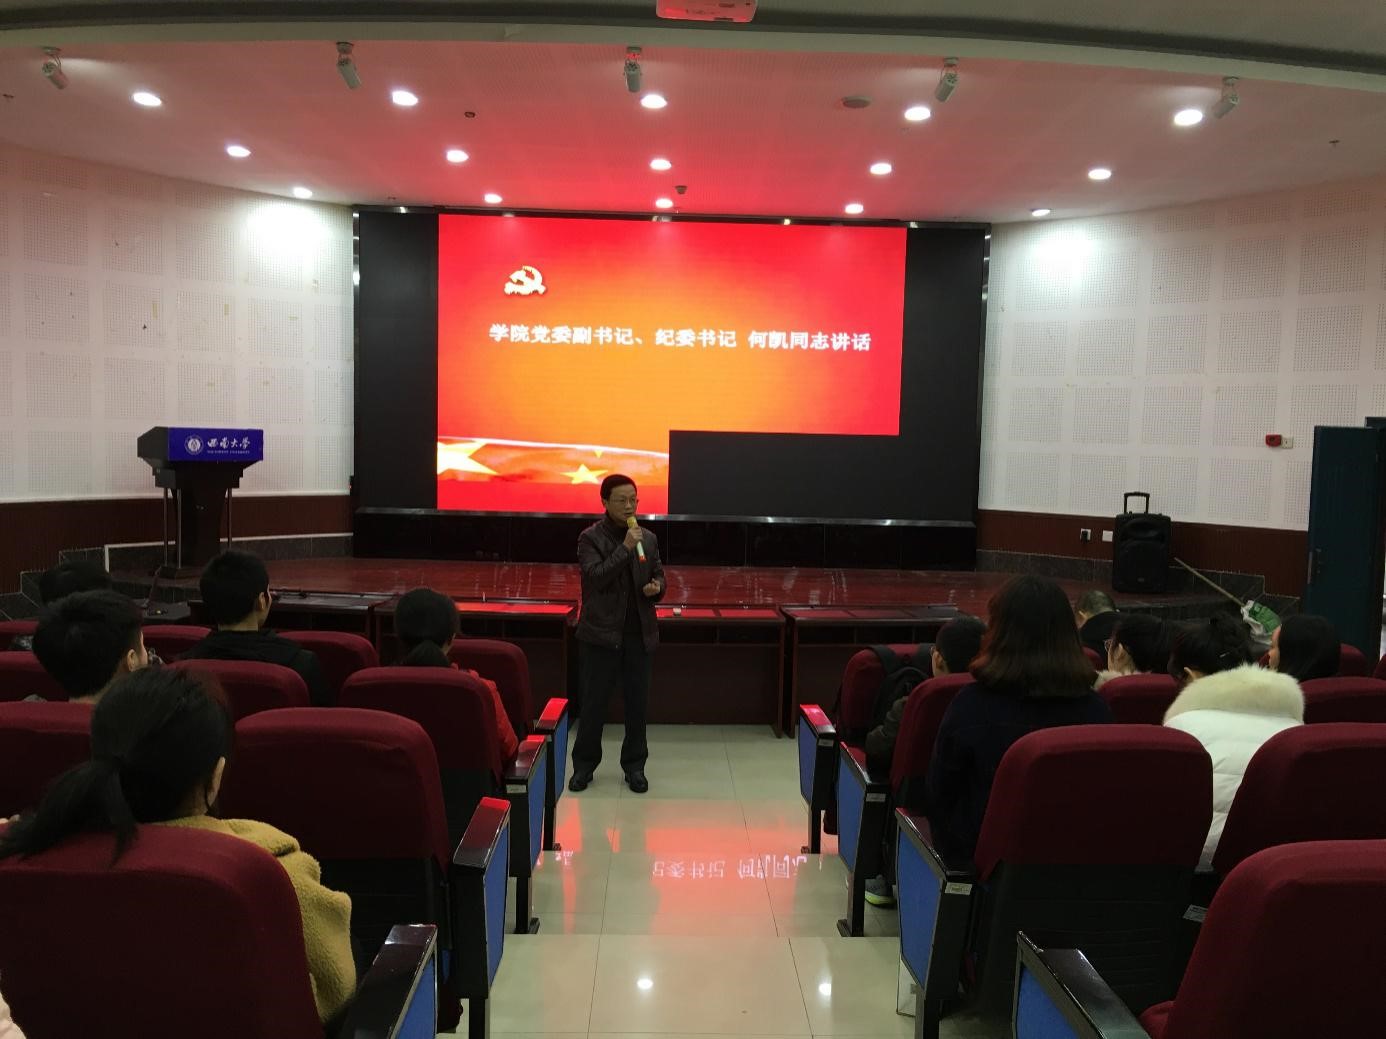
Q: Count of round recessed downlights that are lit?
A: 15